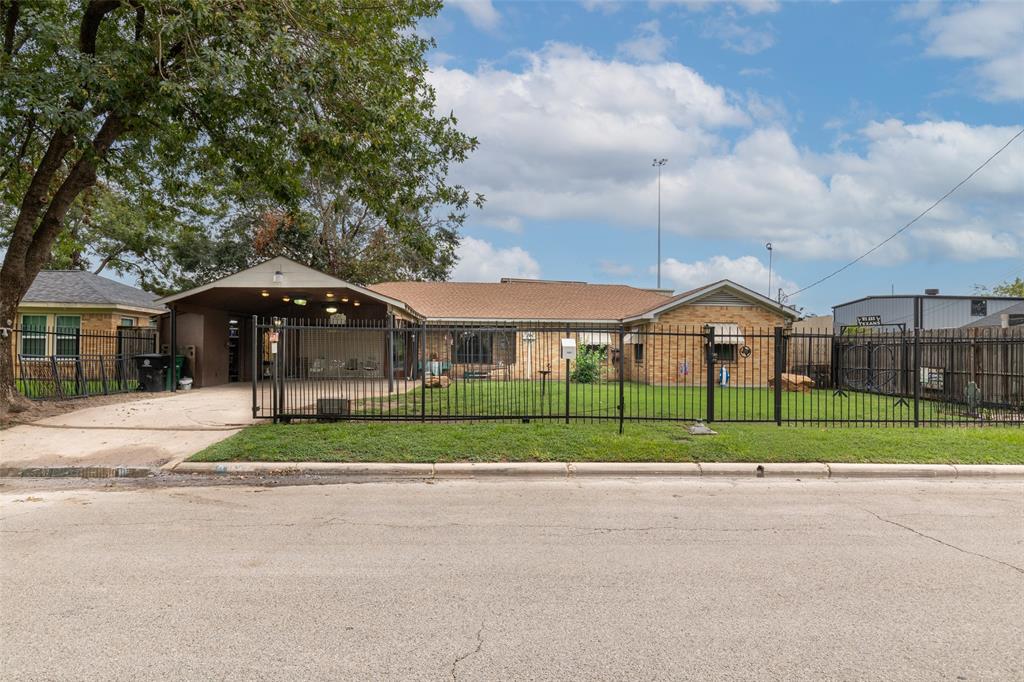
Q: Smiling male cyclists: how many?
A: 0